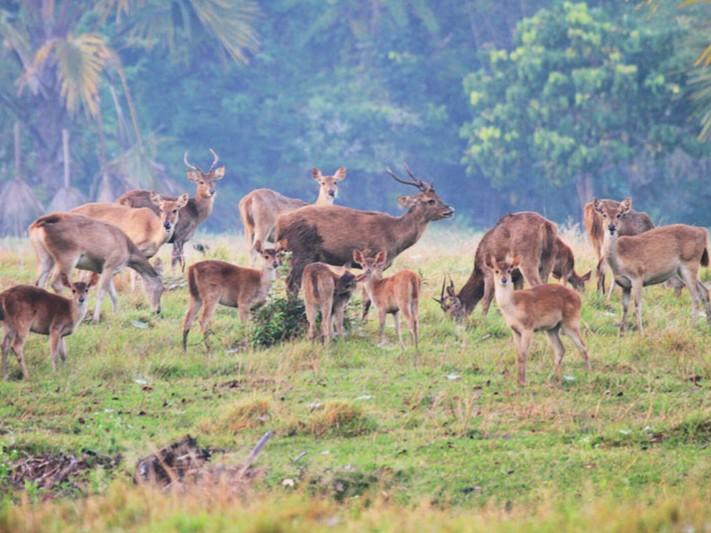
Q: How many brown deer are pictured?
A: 14